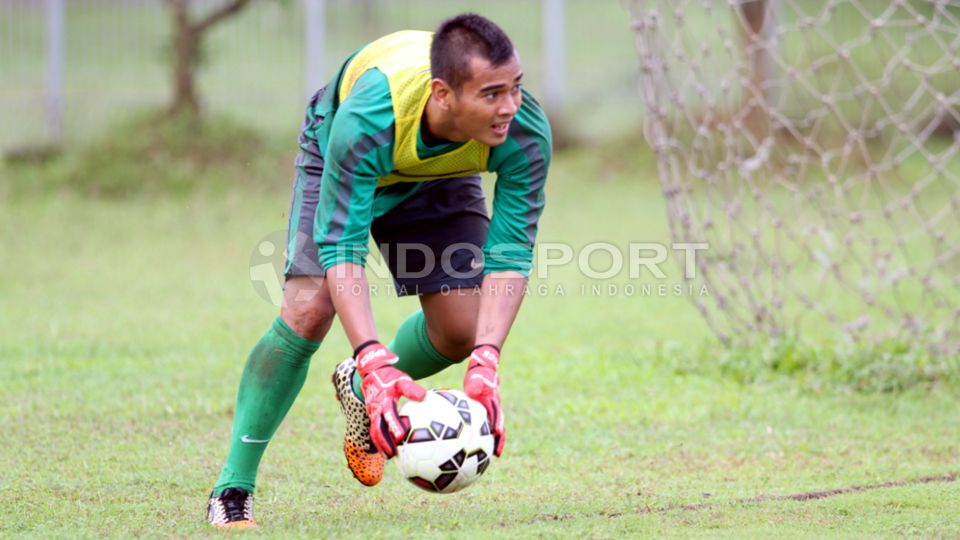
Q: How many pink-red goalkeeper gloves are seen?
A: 2